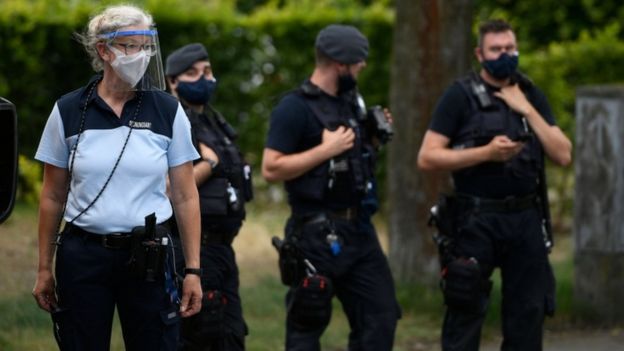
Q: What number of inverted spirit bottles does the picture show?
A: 0